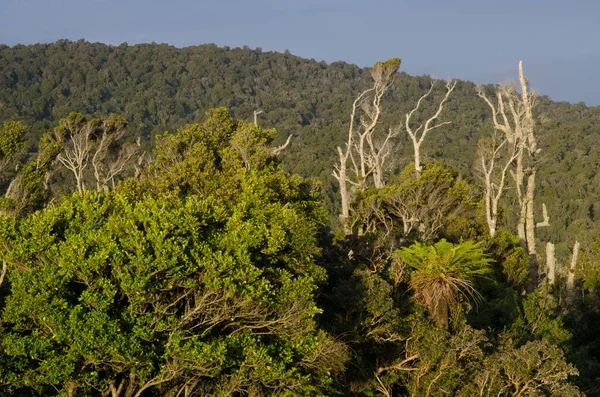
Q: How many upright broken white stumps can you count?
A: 2